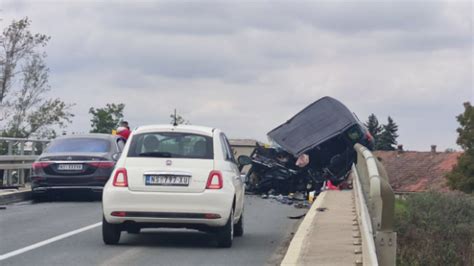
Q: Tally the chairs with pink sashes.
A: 0